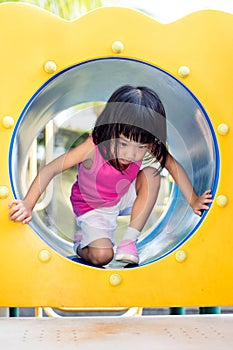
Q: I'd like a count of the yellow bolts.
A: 10